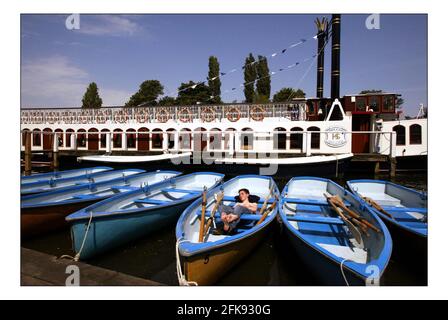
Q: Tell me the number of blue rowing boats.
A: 7